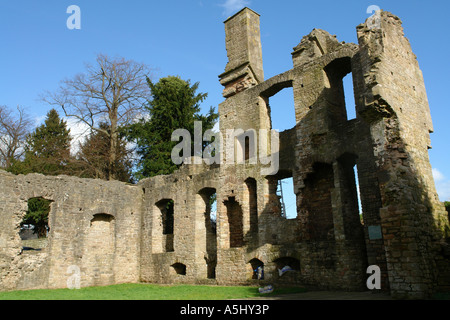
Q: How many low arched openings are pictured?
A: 3